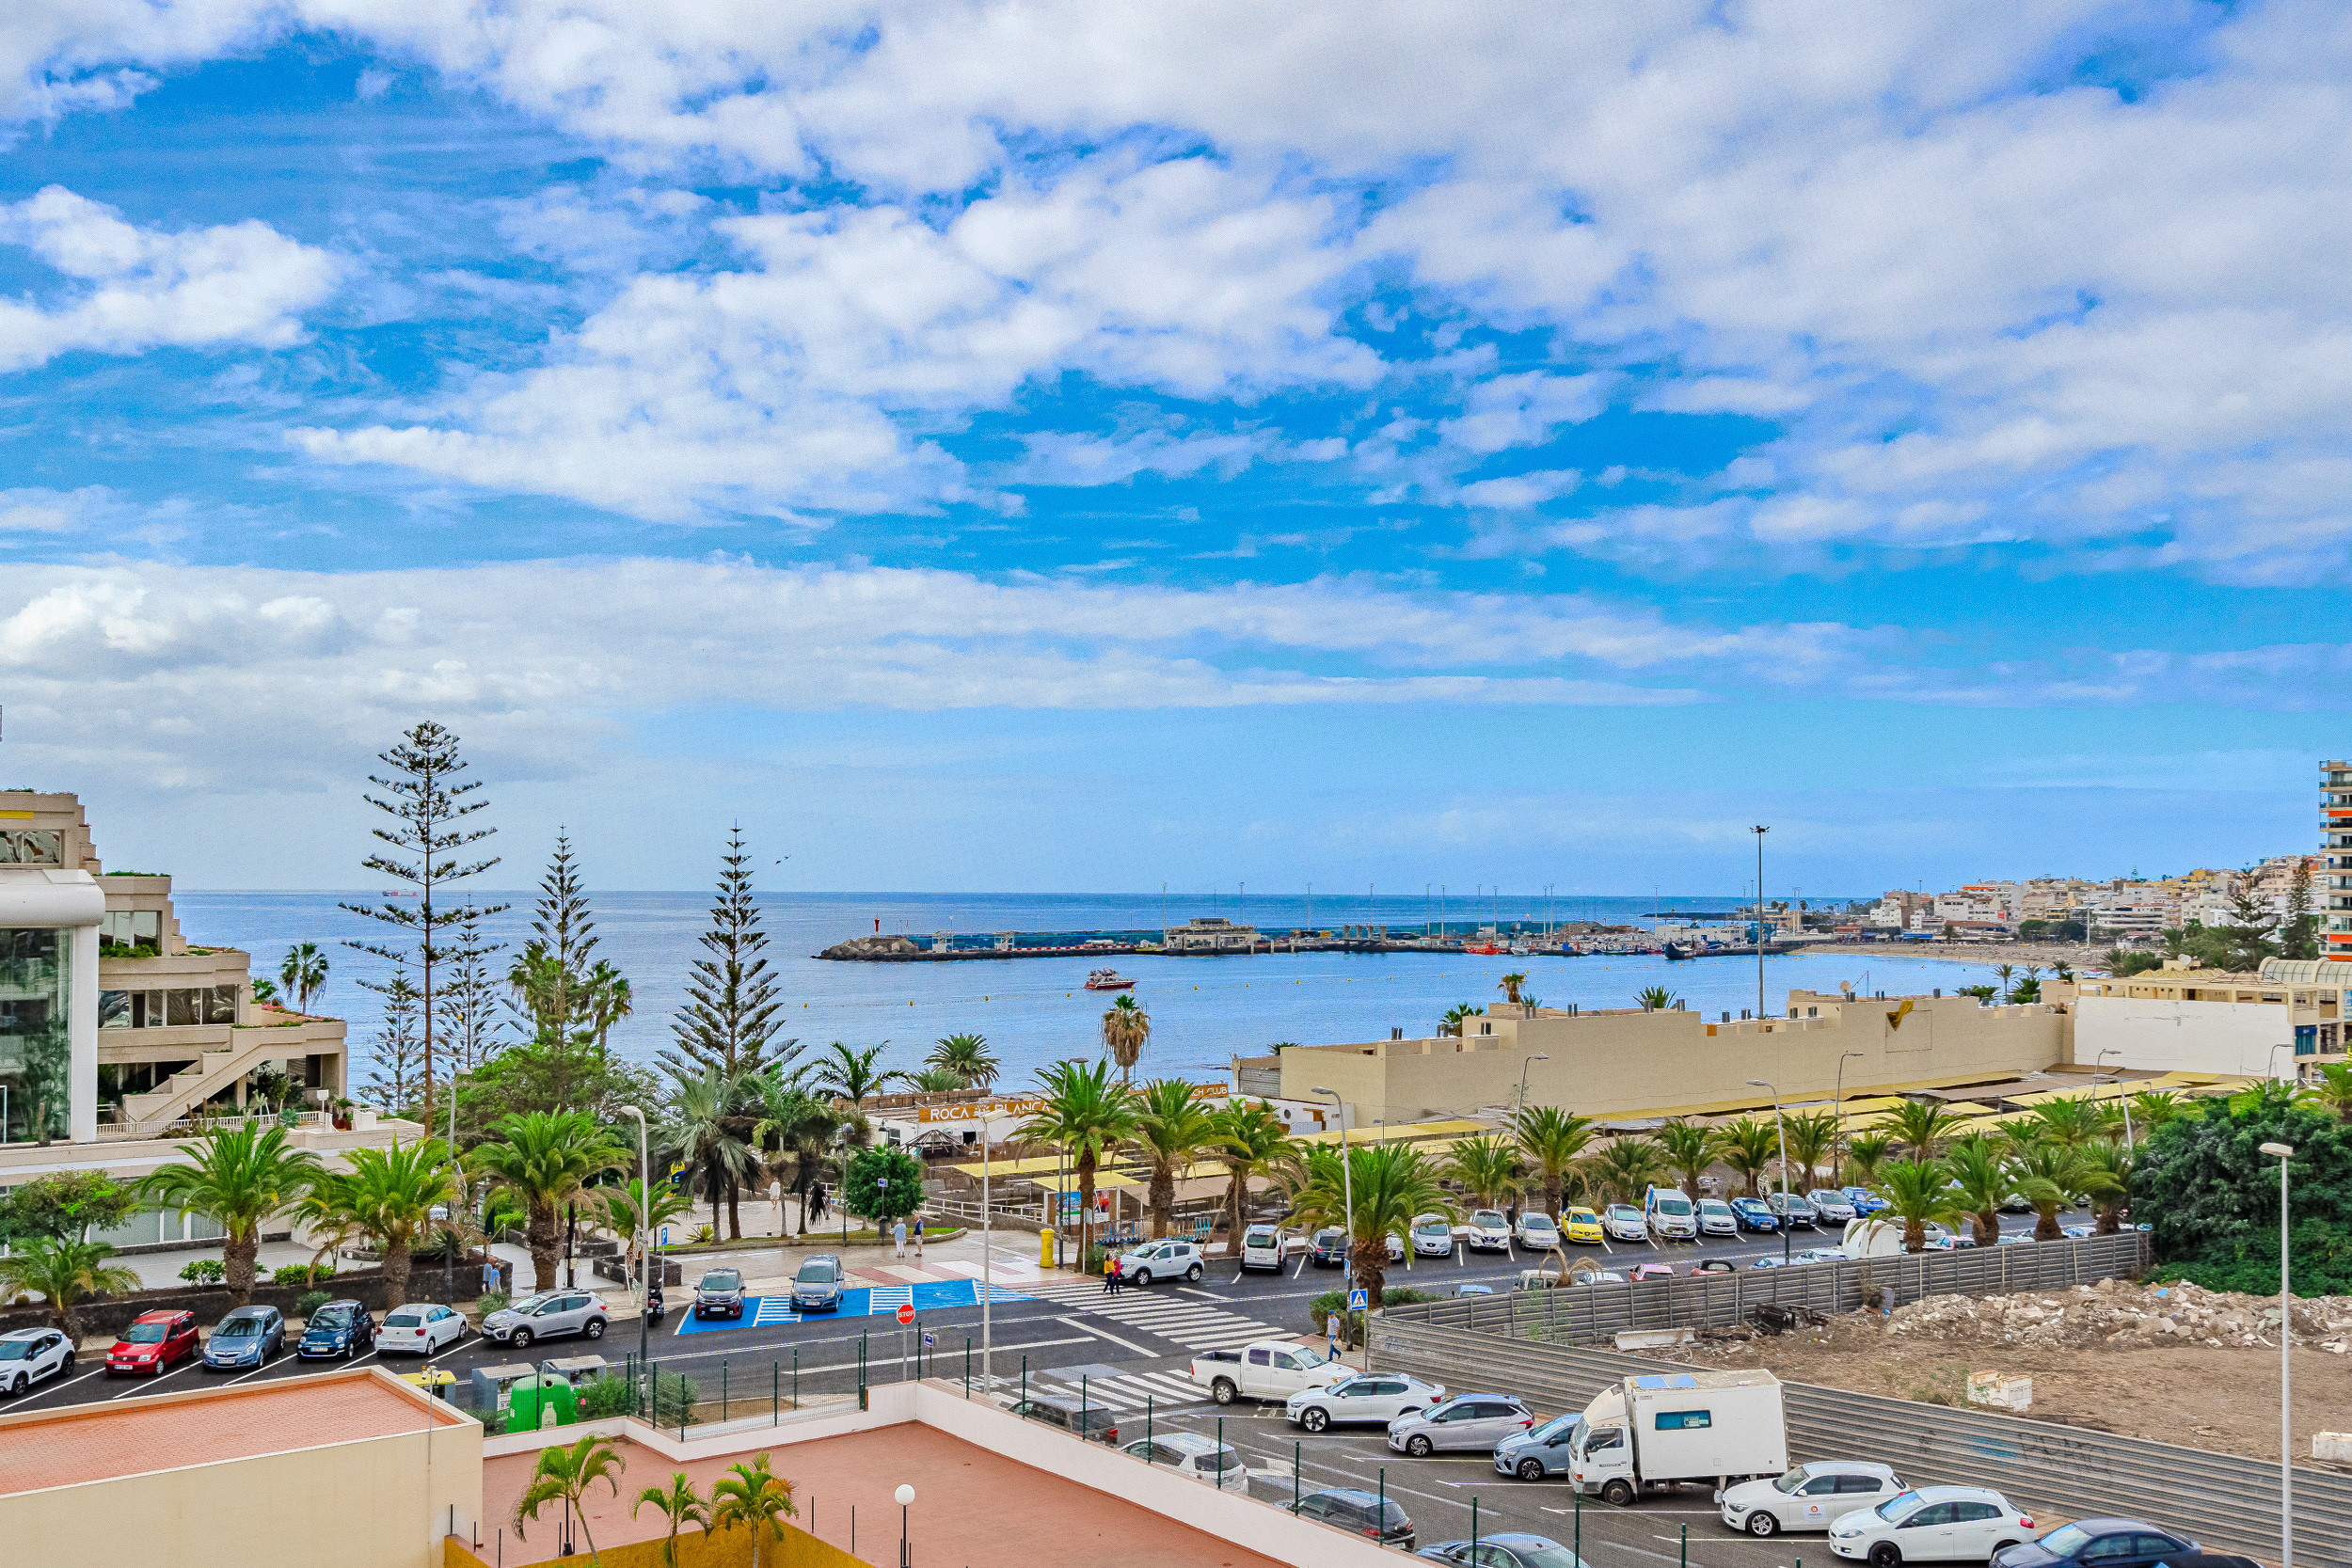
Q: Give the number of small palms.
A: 3